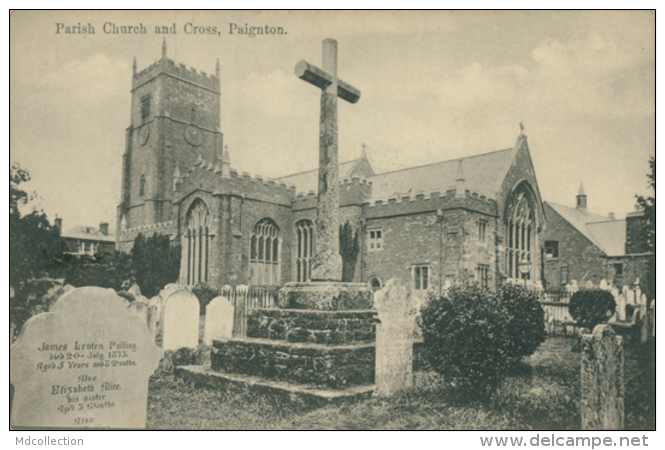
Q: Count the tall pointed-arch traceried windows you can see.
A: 4